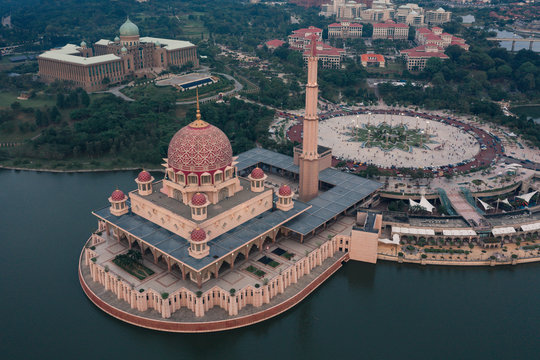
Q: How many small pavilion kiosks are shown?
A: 6